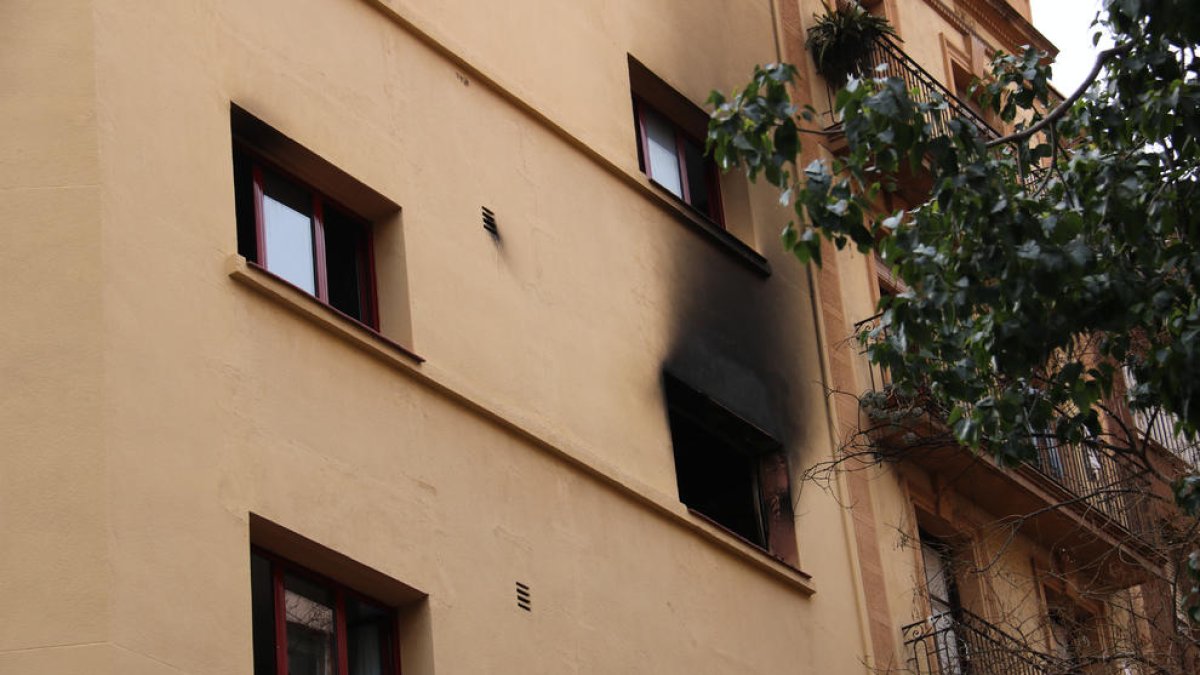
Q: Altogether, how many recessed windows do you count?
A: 4